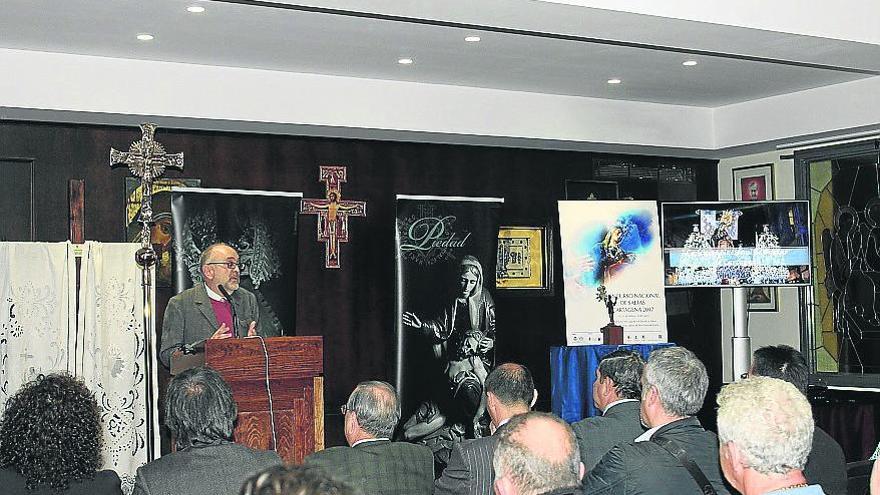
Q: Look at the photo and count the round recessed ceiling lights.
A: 6